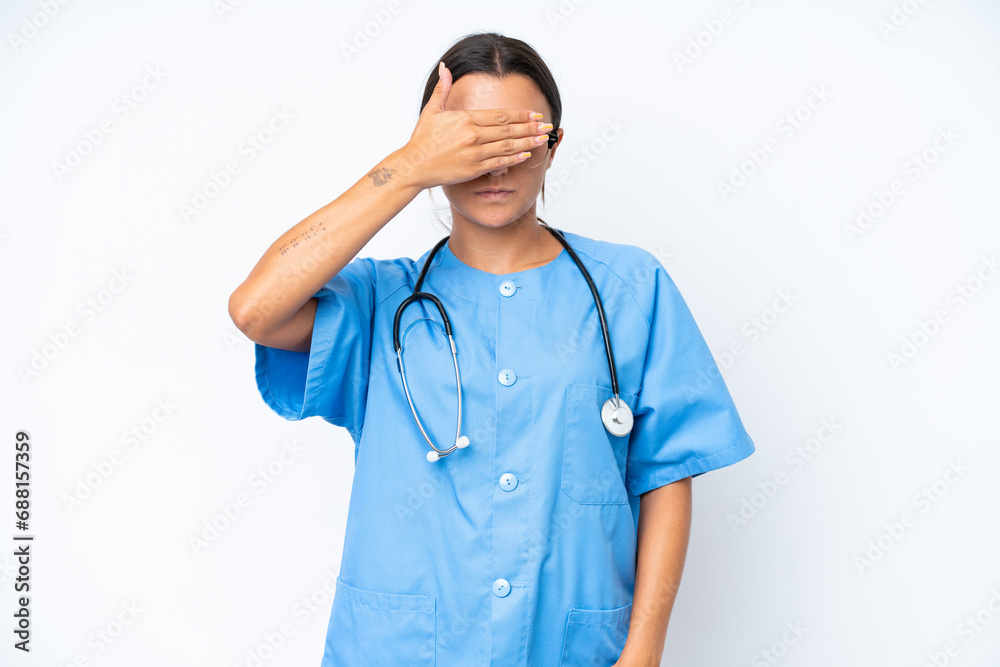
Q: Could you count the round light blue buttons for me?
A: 4